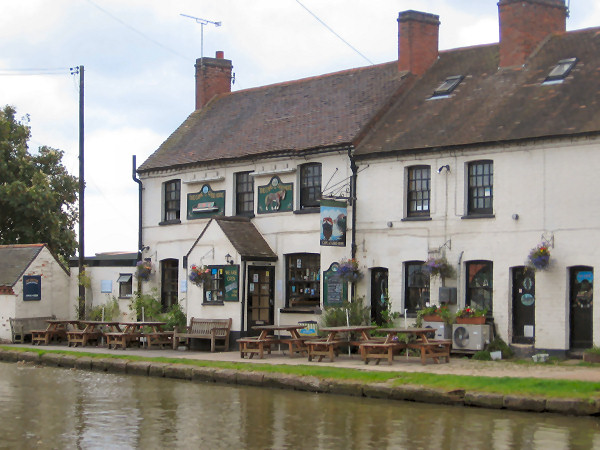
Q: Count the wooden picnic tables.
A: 6